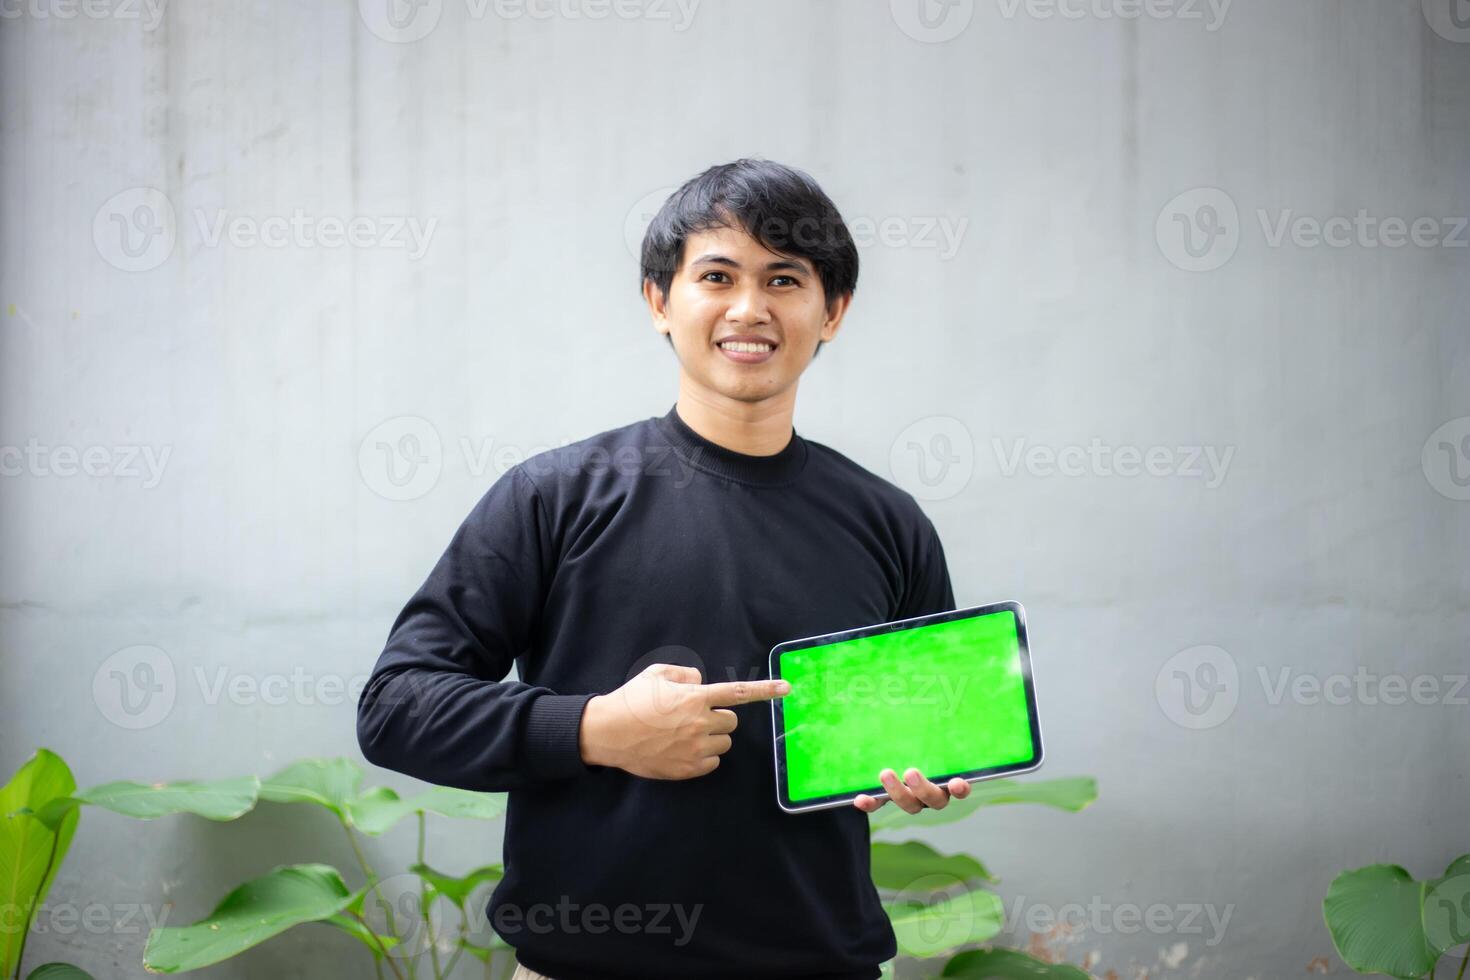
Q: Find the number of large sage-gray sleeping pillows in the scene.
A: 0